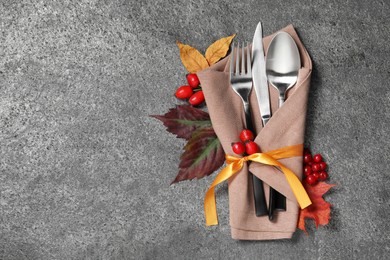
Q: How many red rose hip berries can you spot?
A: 6